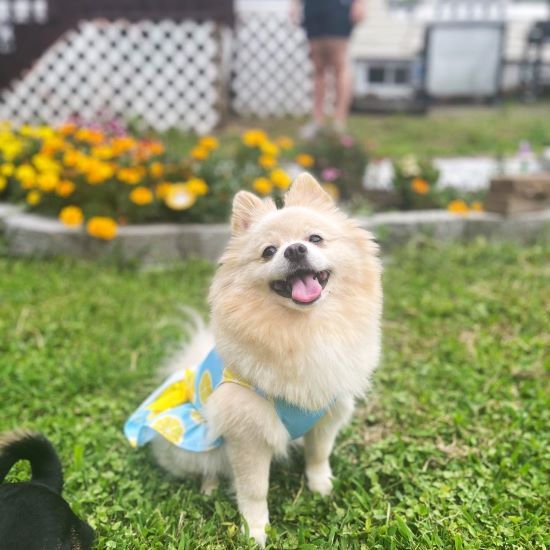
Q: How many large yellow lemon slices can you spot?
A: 2